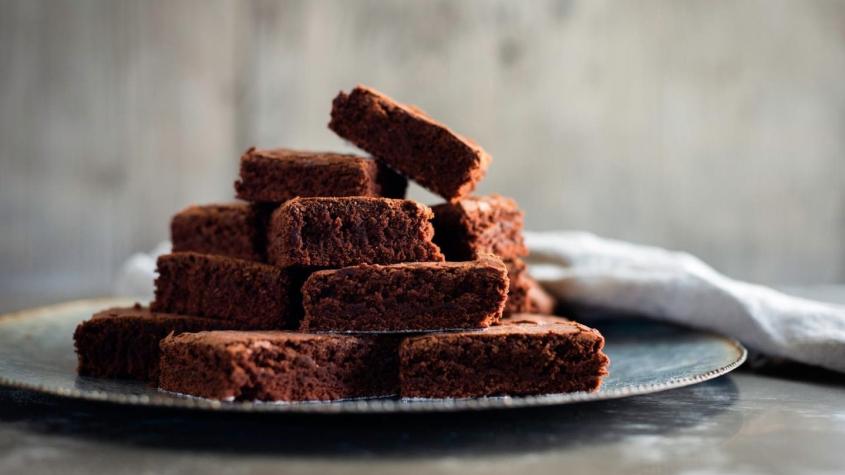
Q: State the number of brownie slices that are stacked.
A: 11